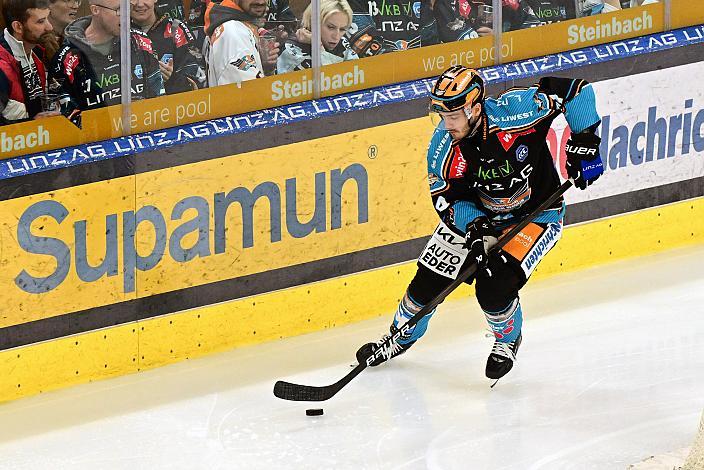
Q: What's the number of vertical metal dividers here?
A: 4